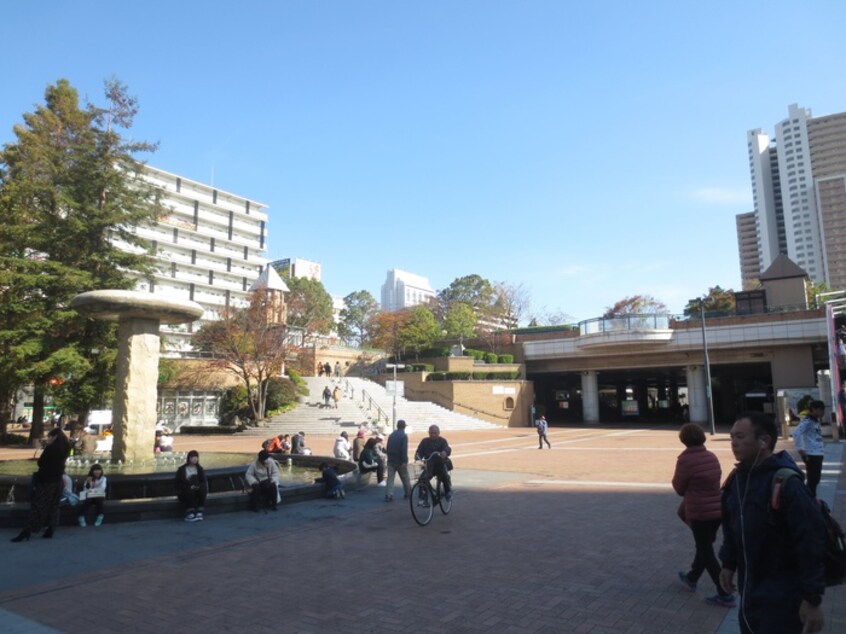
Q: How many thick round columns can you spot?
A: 2